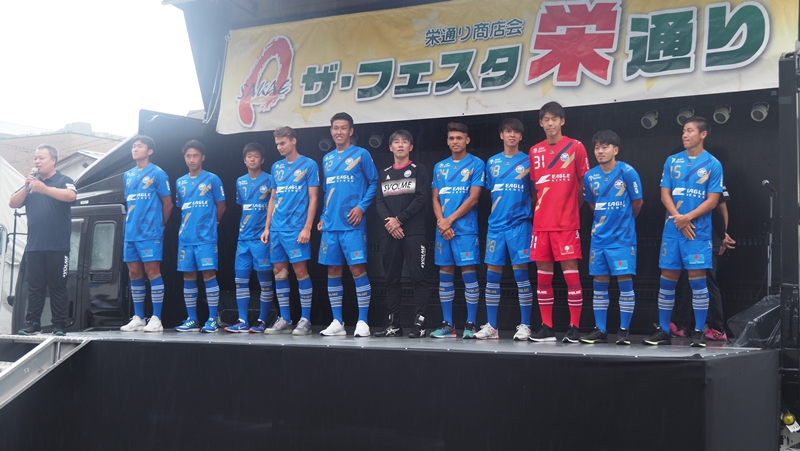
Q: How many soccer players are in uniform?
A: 10